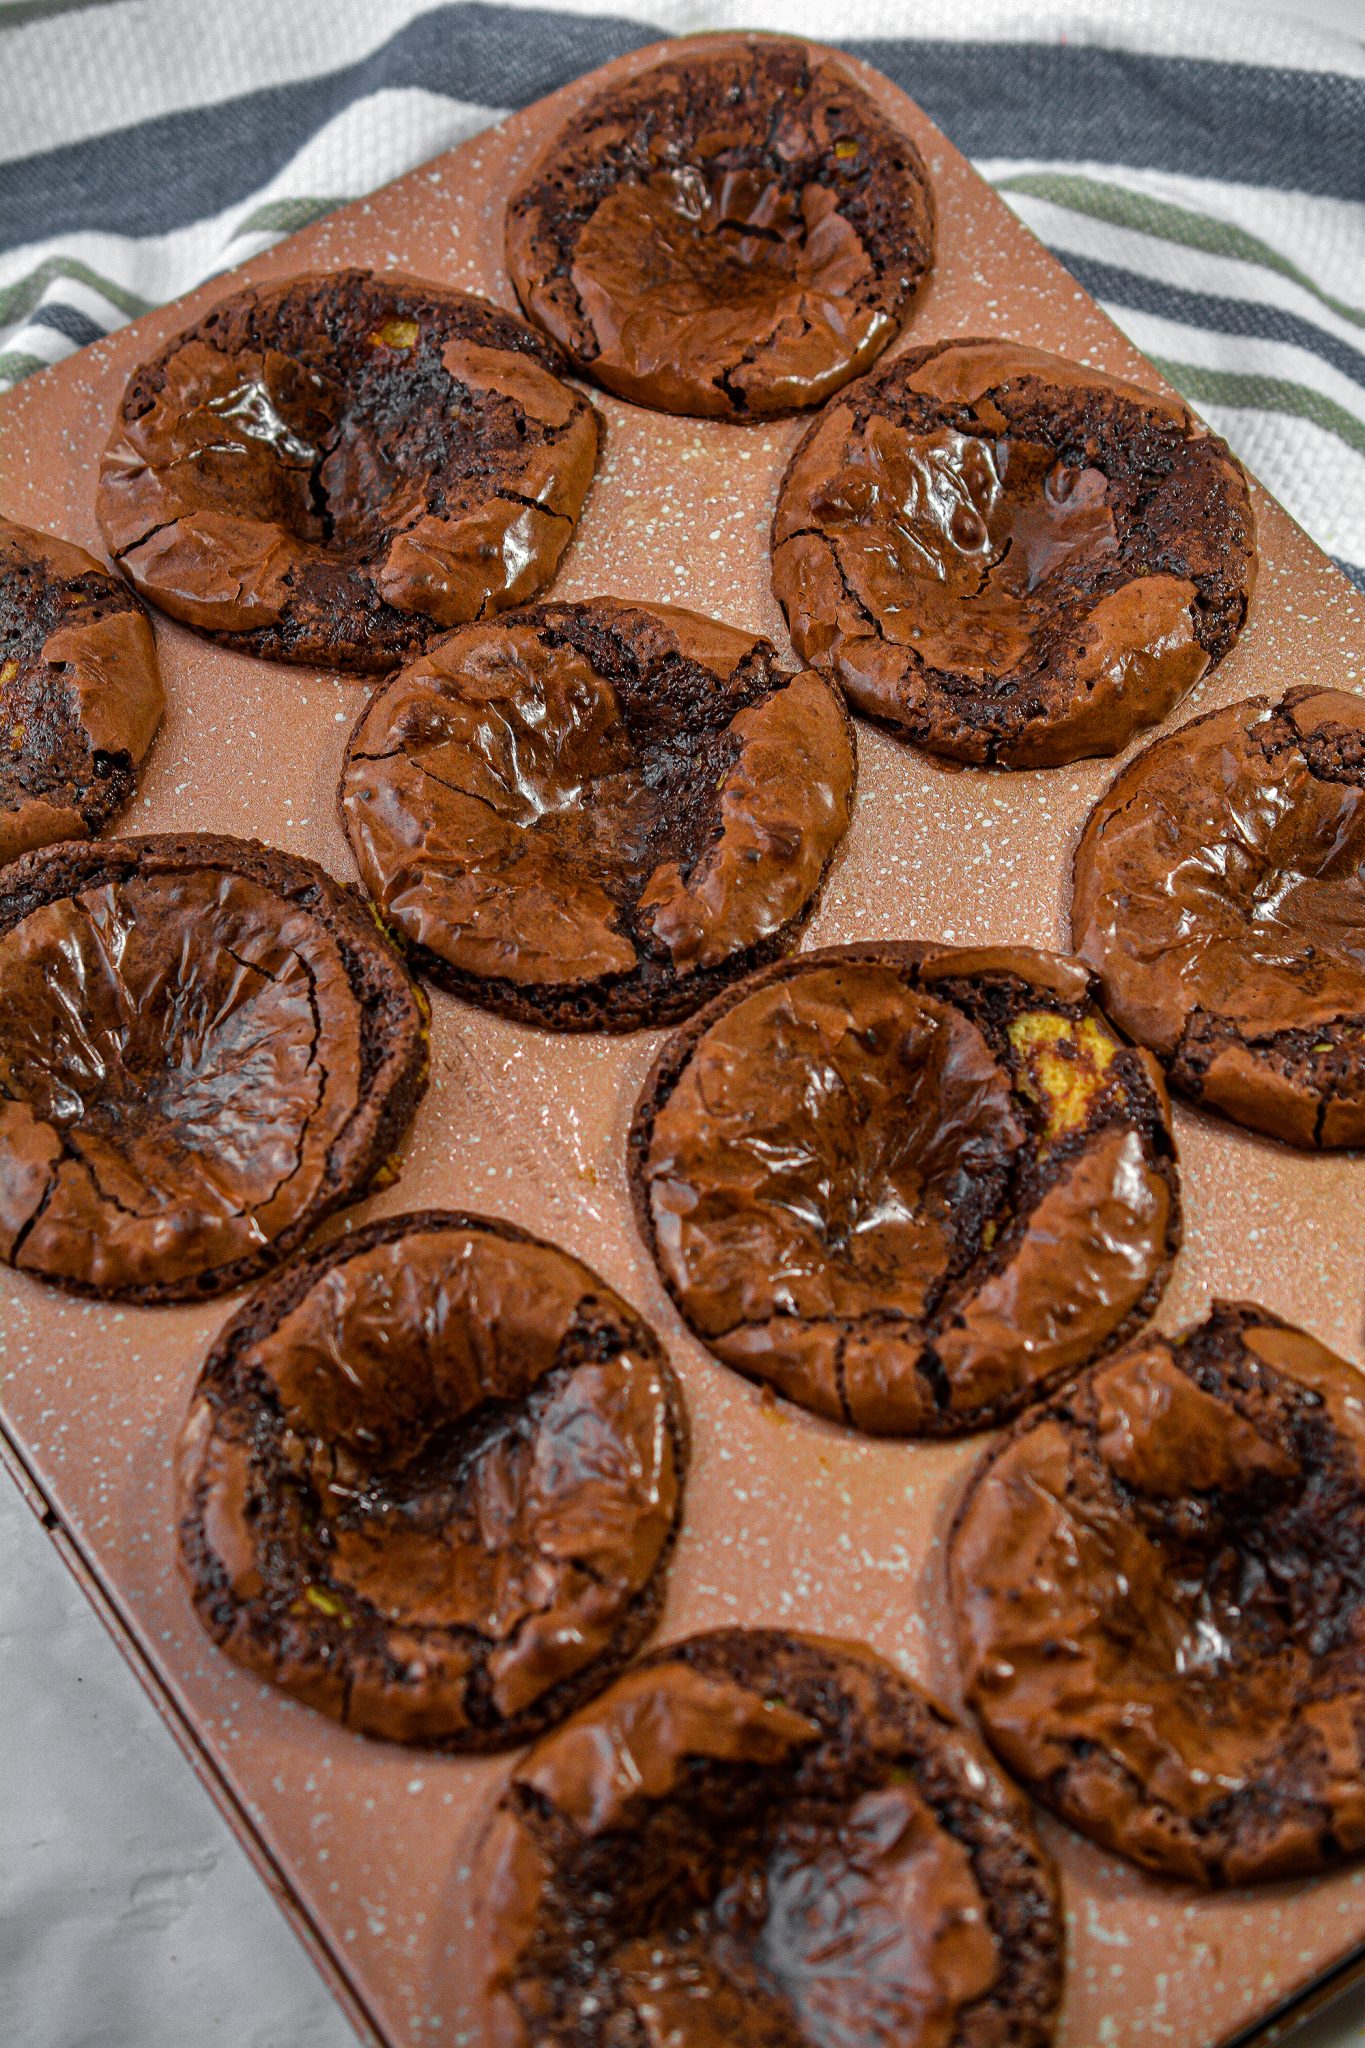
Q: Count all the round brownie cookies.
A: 11